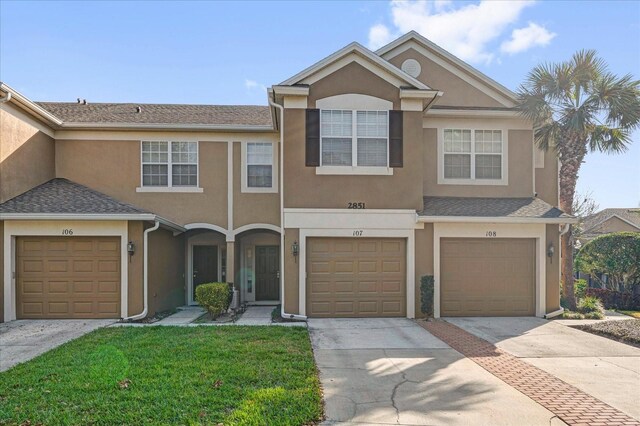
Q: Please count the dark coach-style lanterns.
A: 3